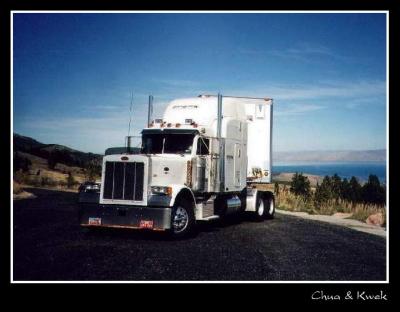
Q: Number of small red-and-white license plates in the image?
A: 2